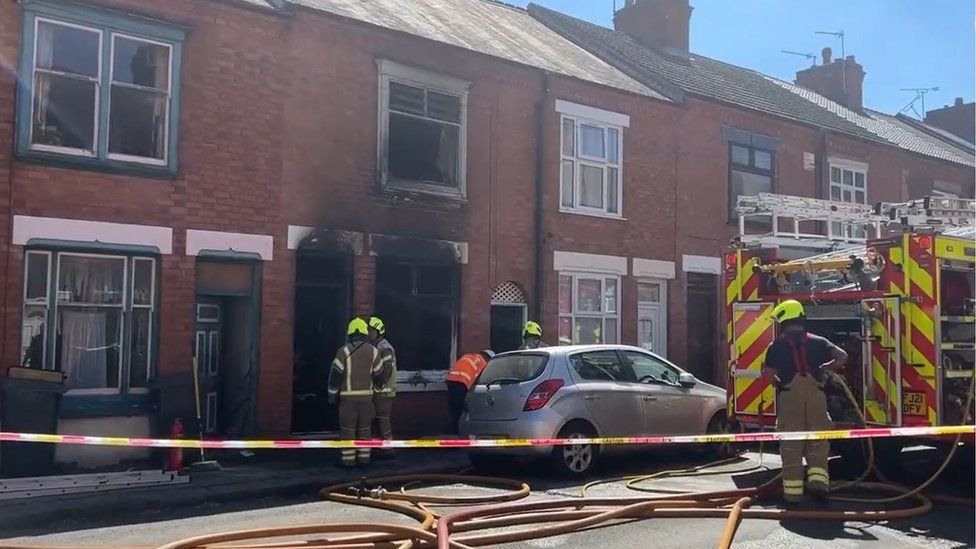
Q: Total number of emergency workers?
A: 5